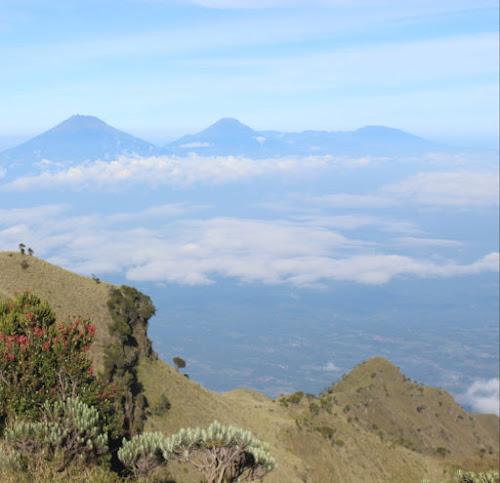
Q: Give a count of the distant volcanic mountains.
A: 3